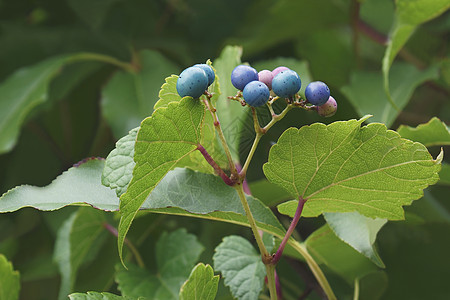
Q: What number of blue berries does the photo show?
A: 6